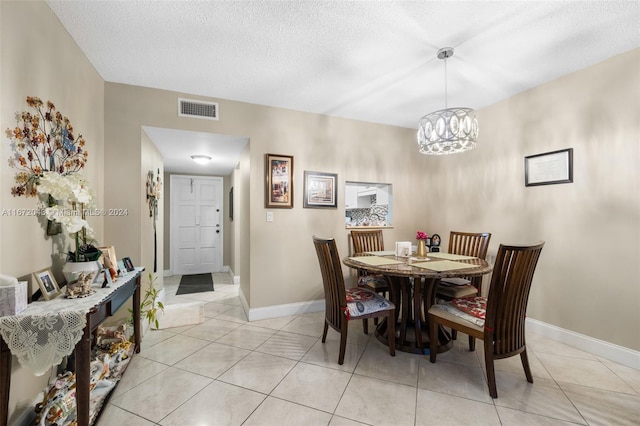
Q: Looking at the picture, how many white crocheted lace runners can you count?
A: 1